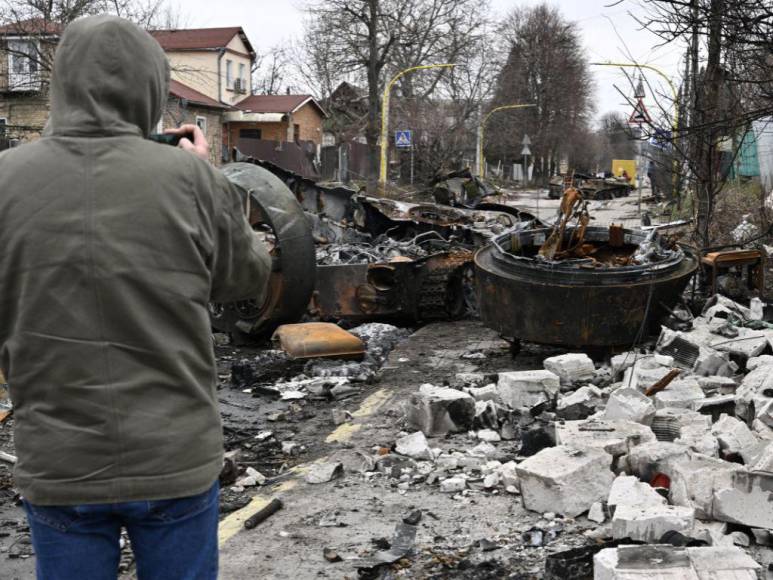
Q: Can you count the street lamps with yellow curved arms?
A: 3